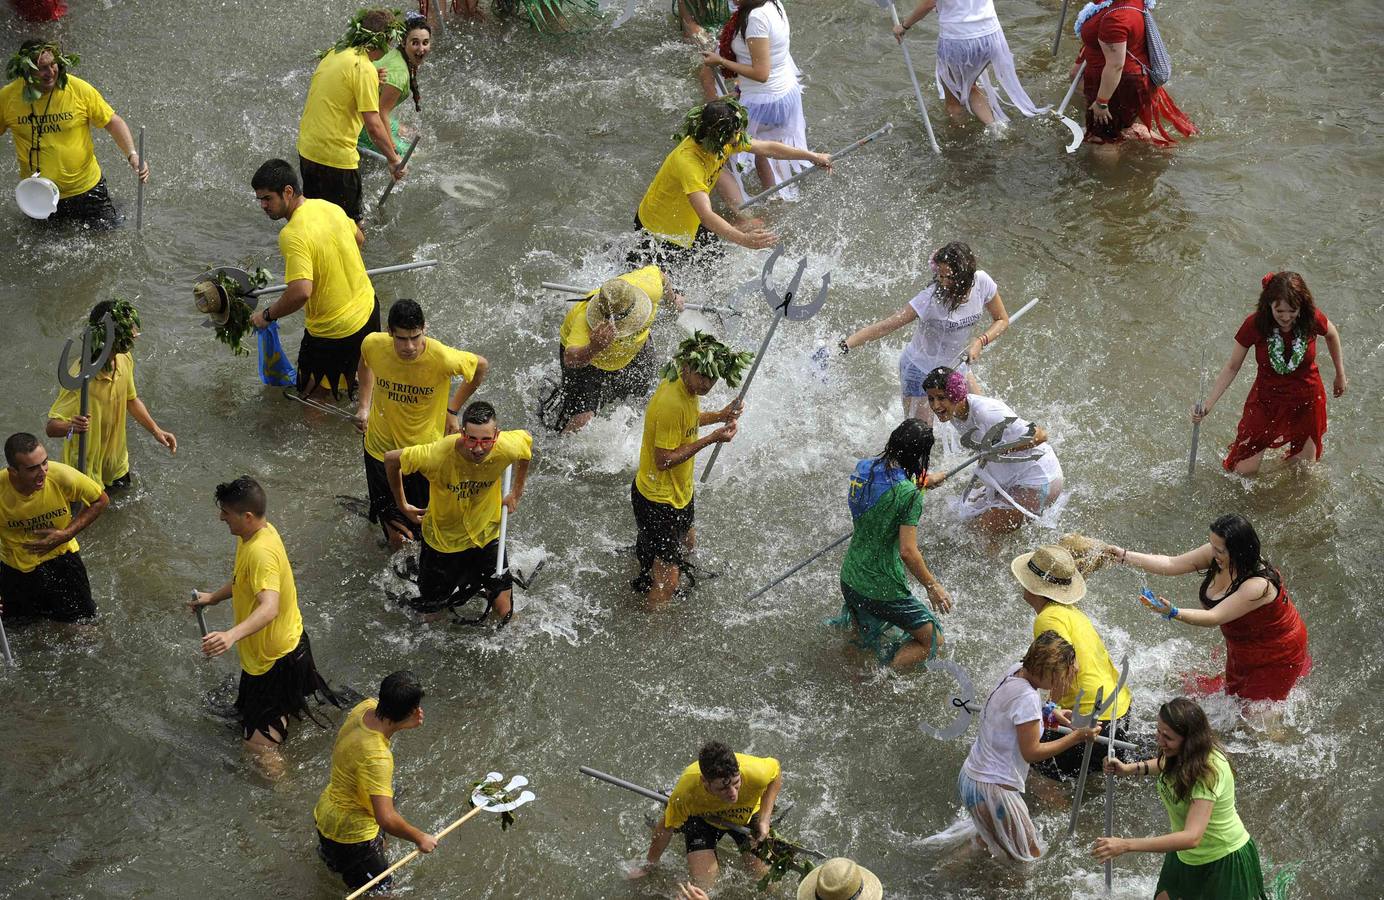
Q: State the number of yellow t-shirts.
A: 14